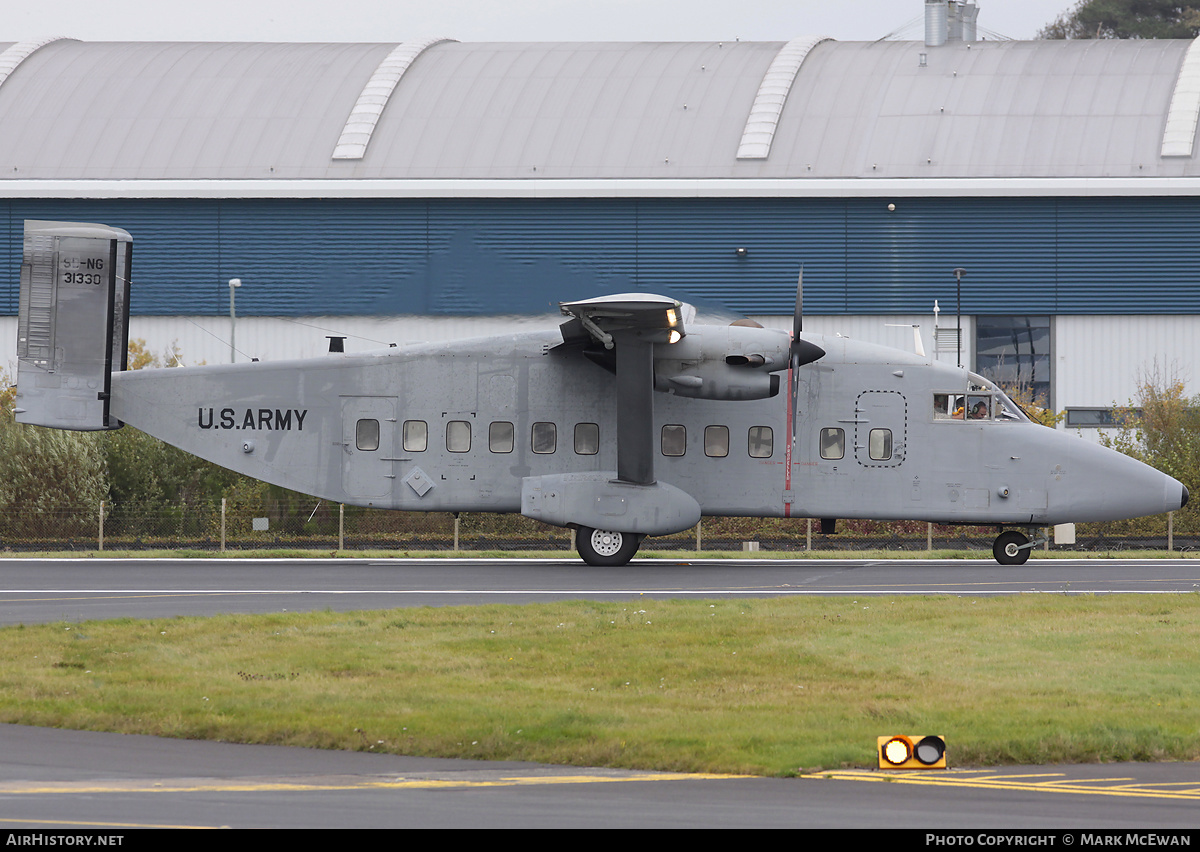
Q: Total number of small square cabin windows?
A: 11